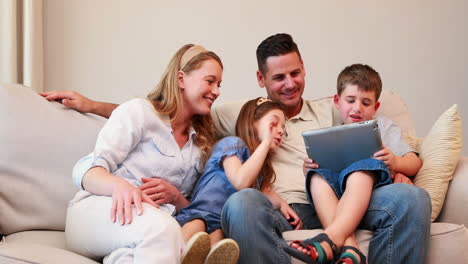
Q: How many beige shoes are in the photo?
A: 2